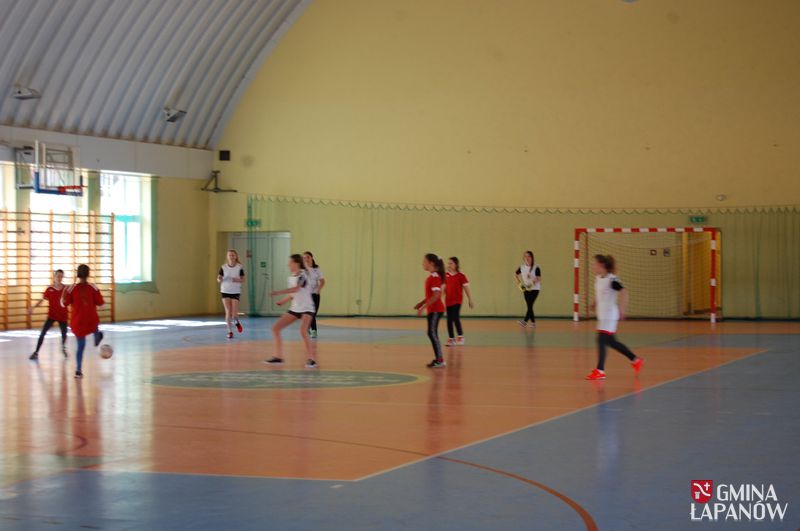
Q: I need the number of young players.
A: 9